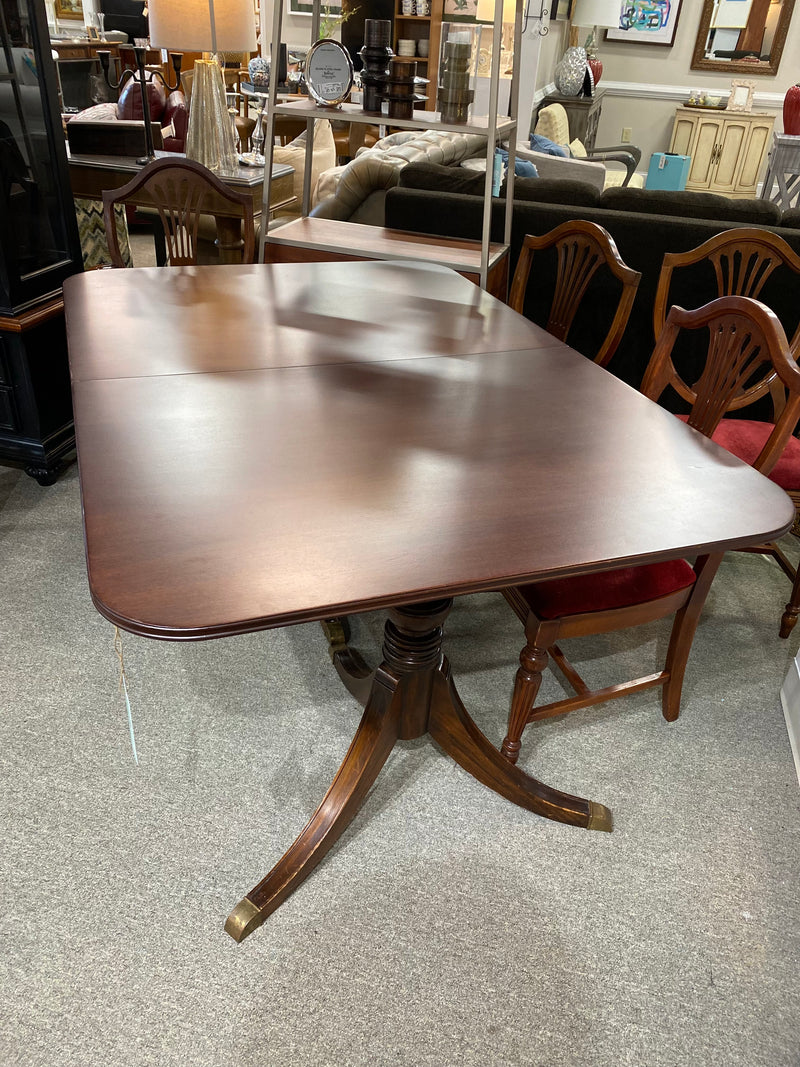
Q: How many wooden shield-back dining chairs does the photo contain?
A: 4